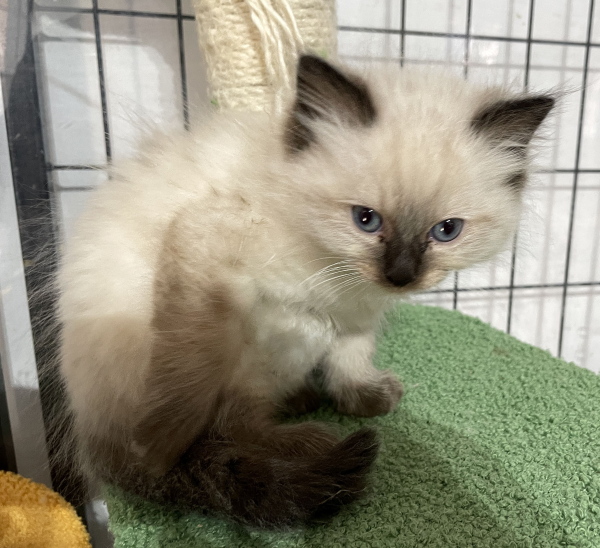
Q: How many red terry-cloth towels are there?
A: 0